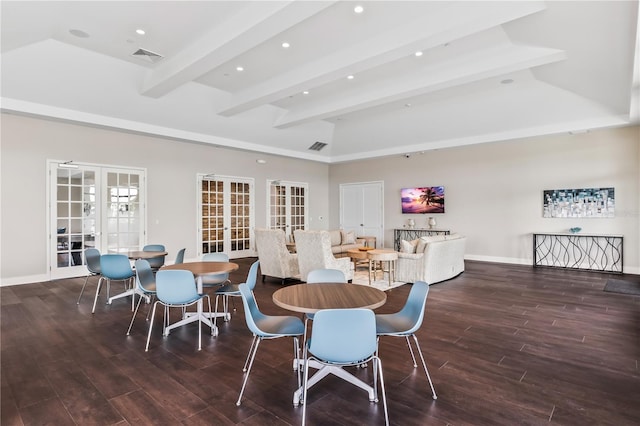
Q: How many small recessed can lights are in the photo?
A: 7